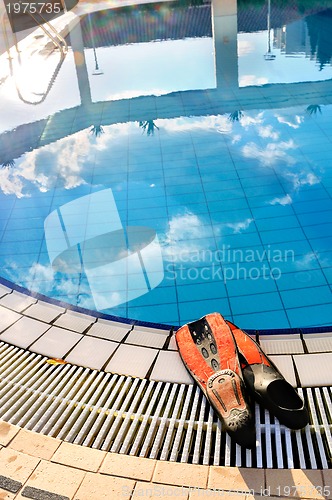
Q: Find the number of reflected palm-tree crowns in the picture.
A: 5